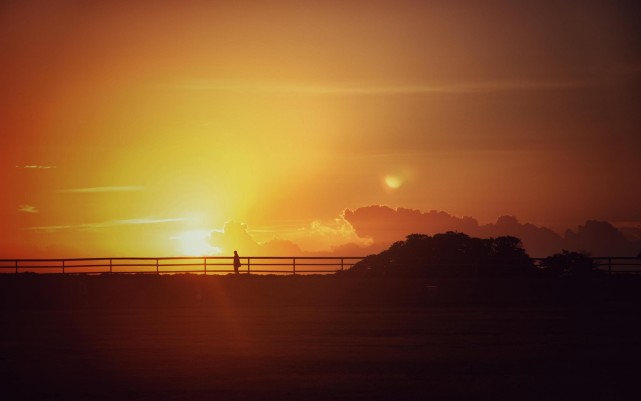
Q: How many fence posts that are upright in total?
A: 9